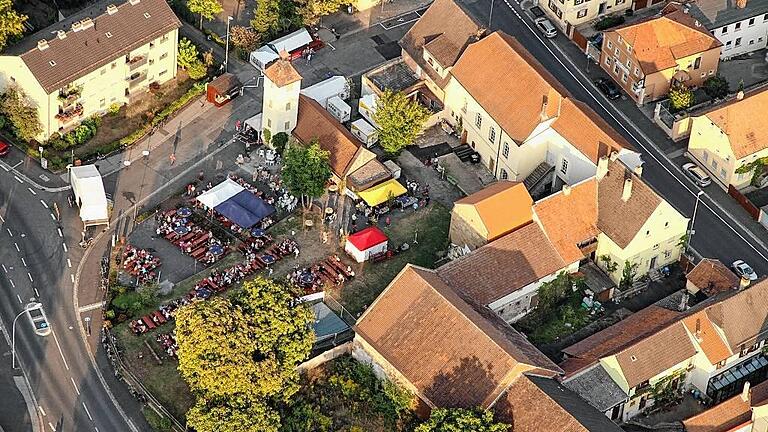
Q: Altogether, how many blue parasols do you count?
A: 7